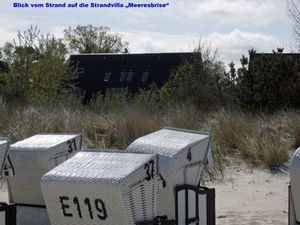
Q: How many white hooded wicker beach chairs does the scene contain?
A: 5